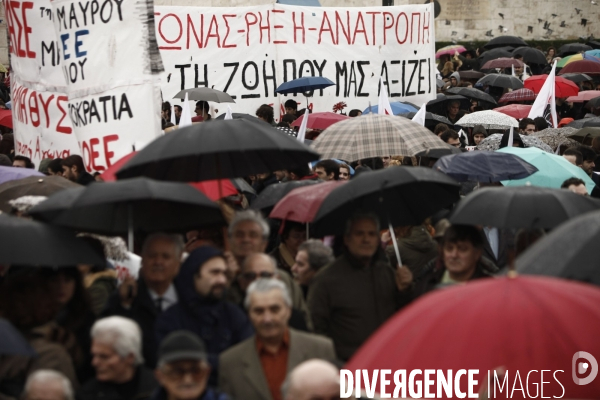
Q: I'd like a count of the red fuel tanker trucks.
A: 0